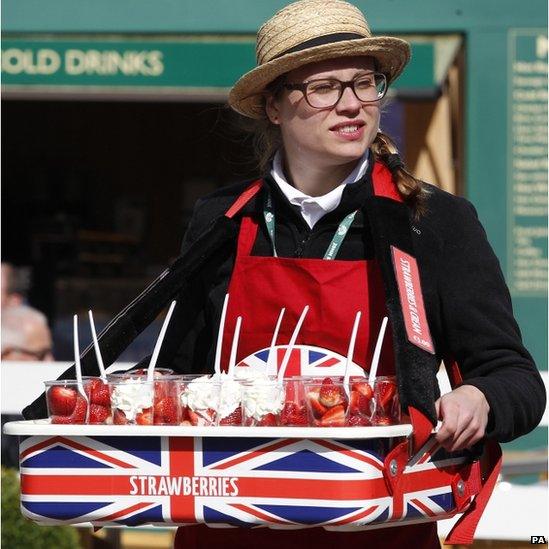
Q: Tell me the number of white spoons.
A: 9